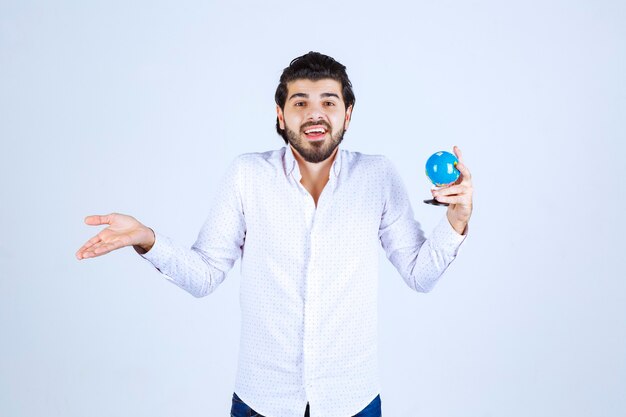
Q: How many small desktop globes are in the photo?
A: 1